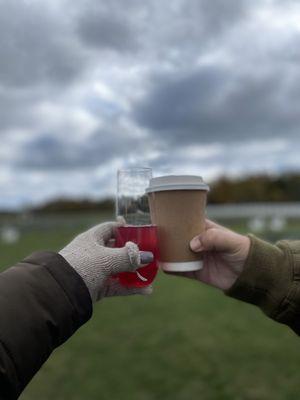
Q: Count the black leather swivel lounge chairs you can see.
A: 0